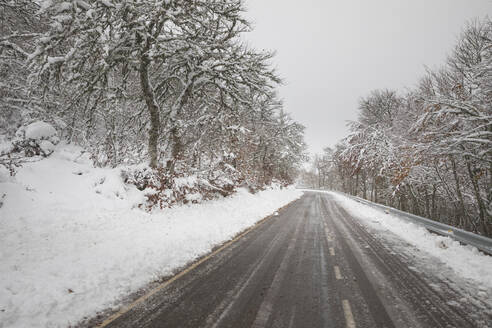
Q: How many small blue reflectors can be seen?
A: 0